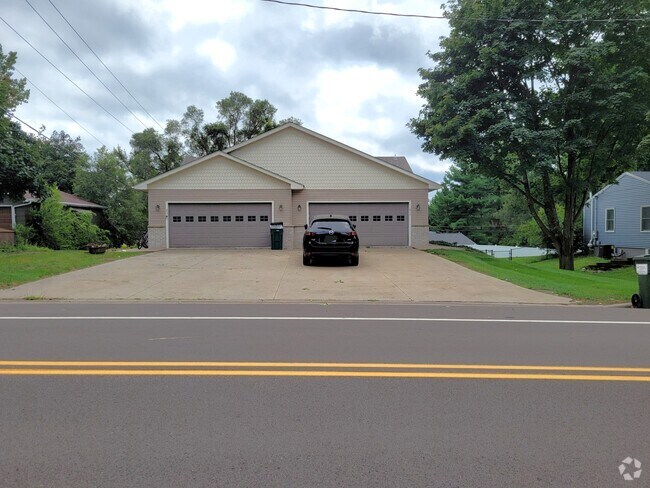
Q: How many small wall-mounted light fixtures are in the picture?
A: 4